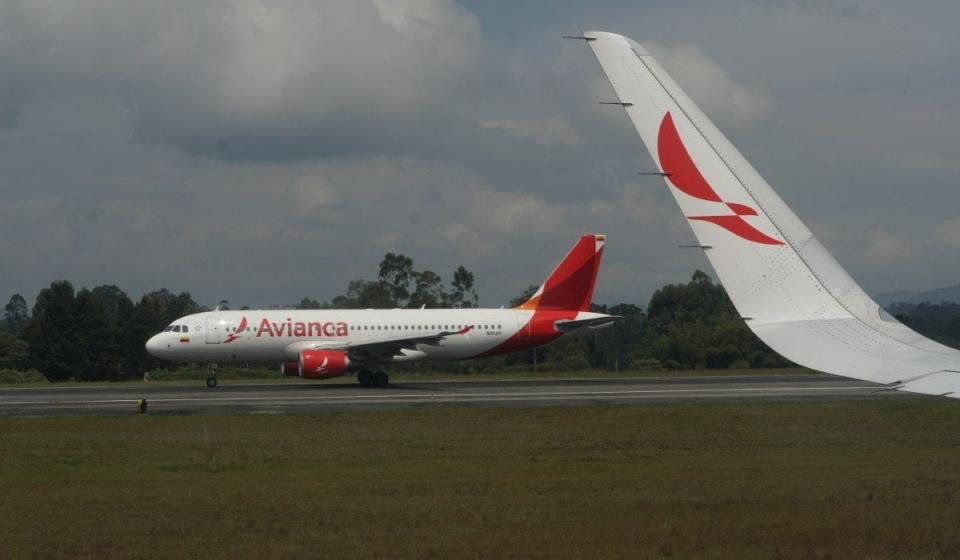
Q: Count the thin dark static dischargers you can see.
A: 4